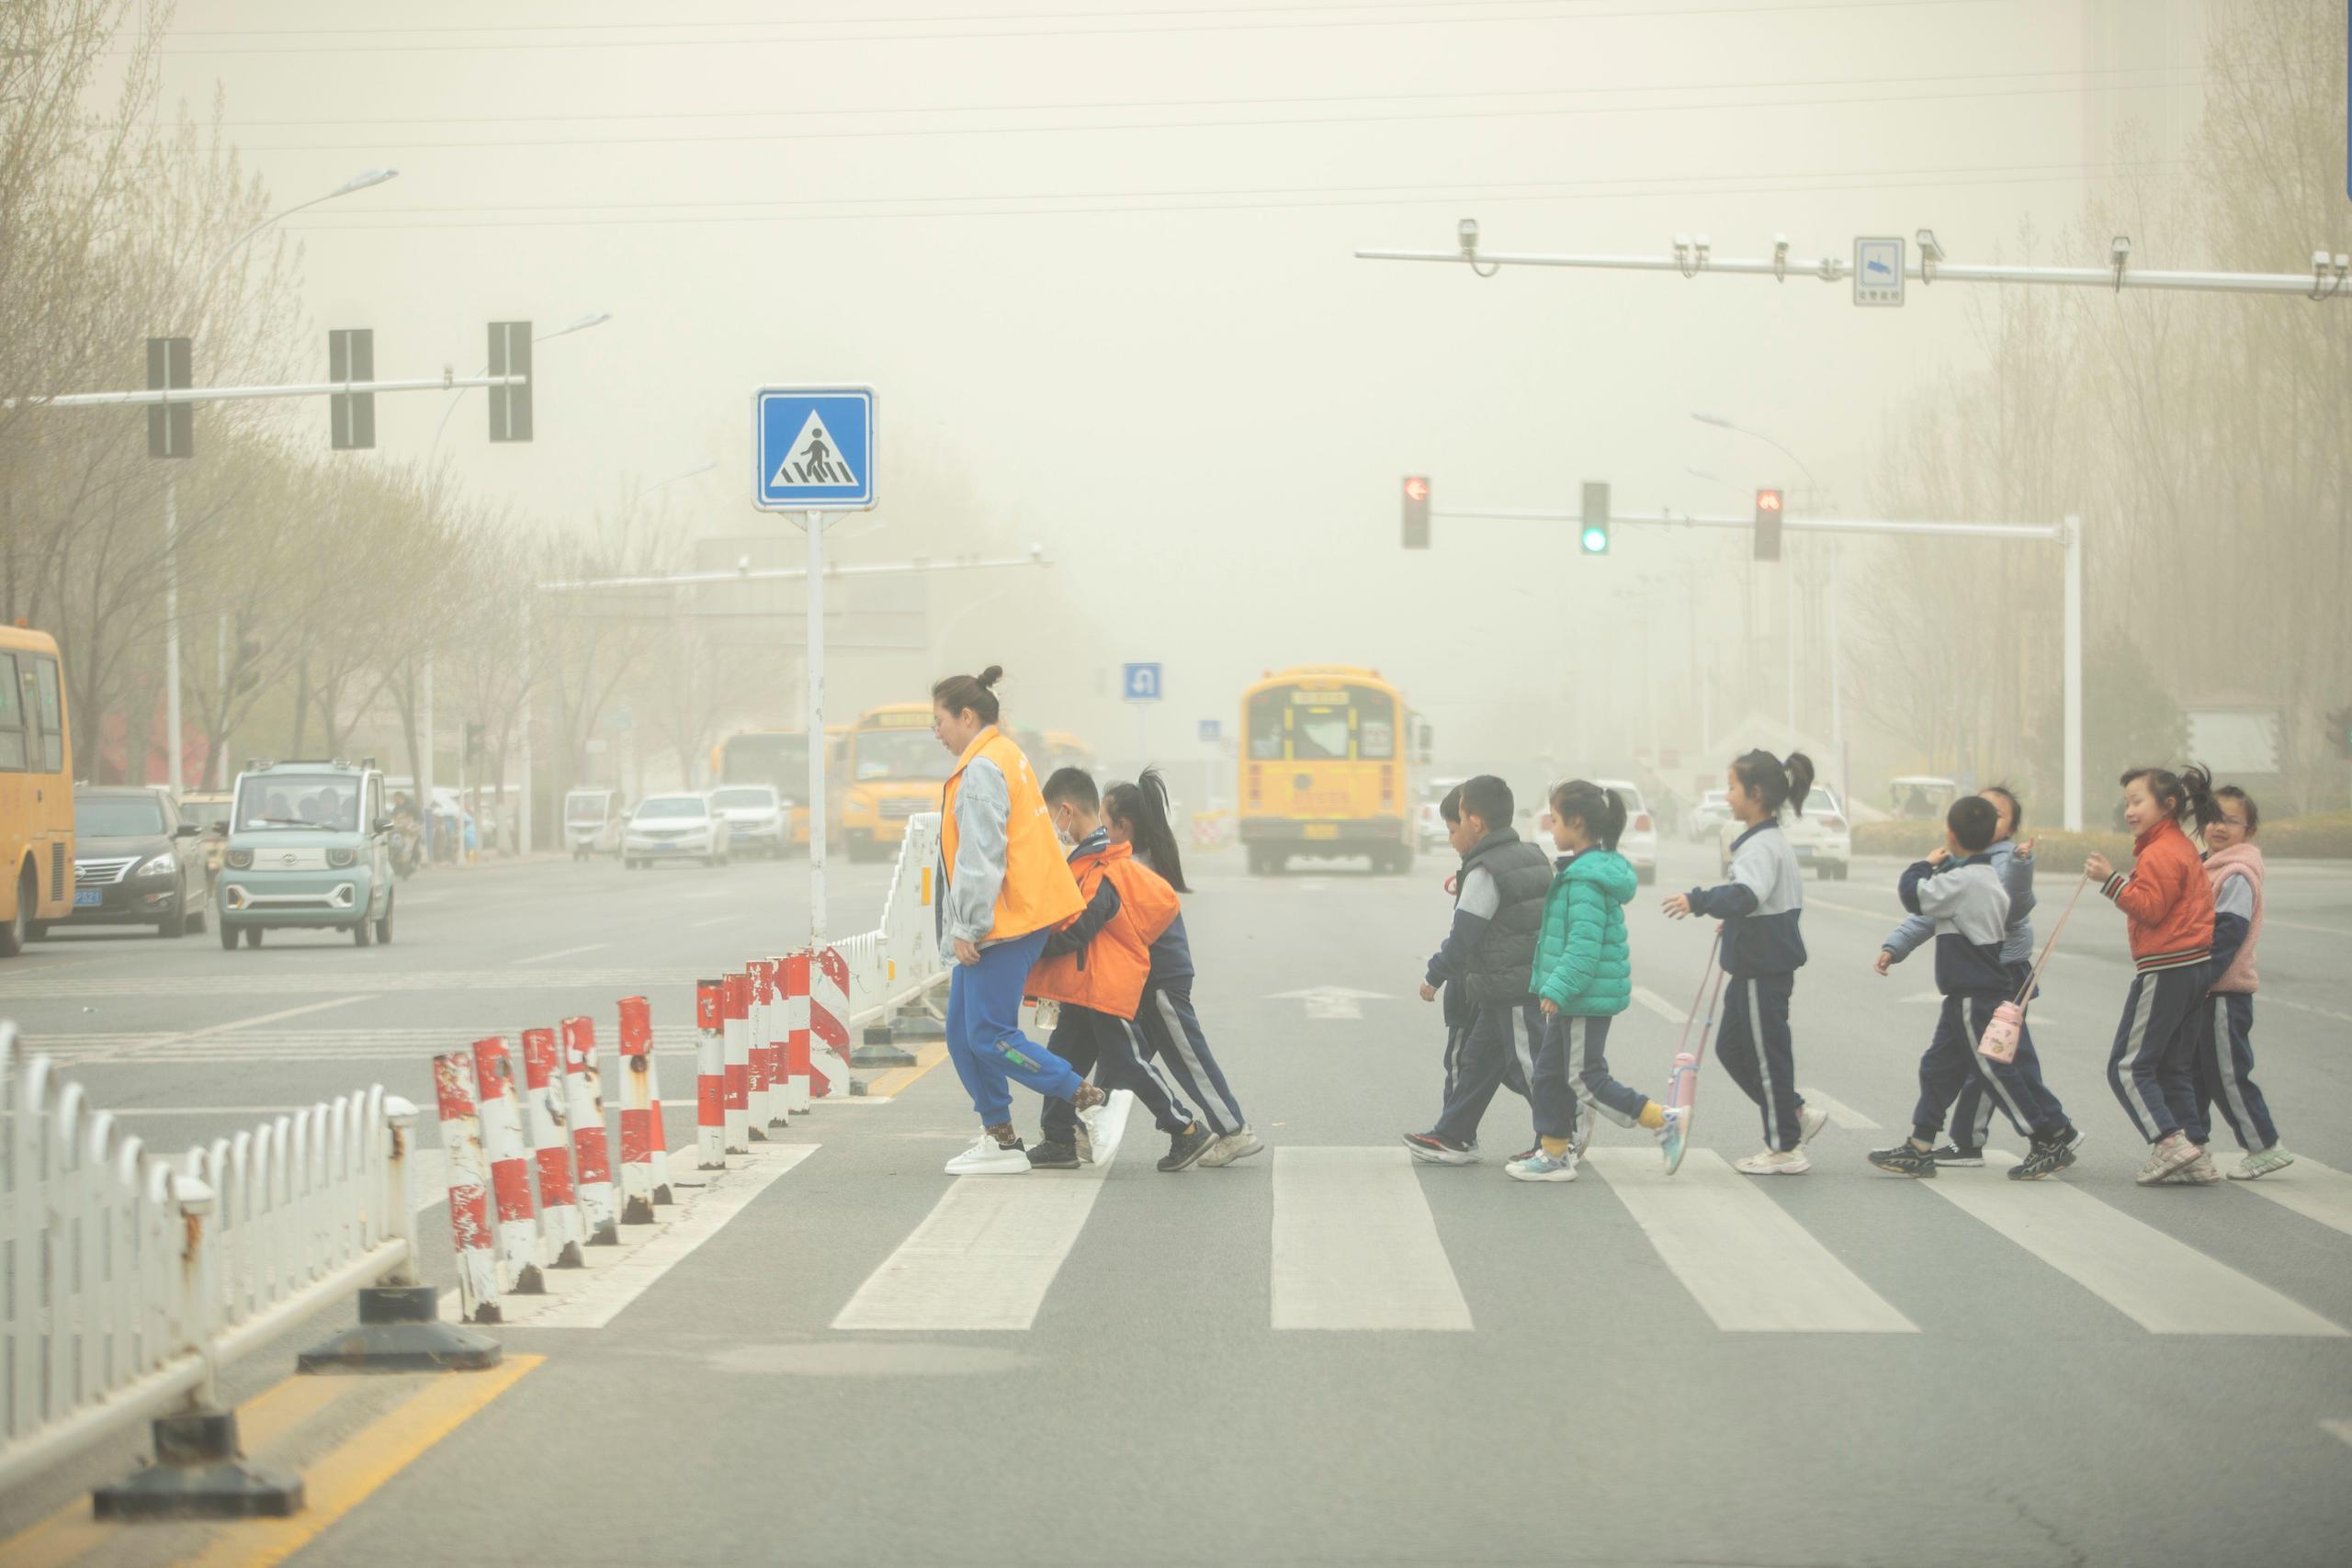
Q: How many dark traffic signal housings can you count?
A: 6